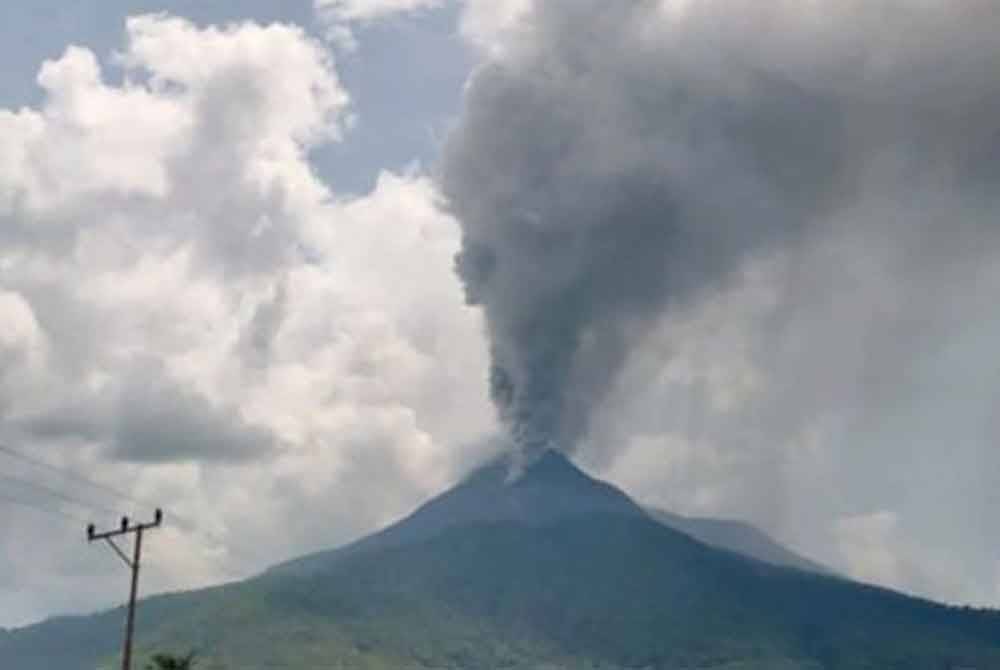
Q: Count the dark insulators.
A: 3